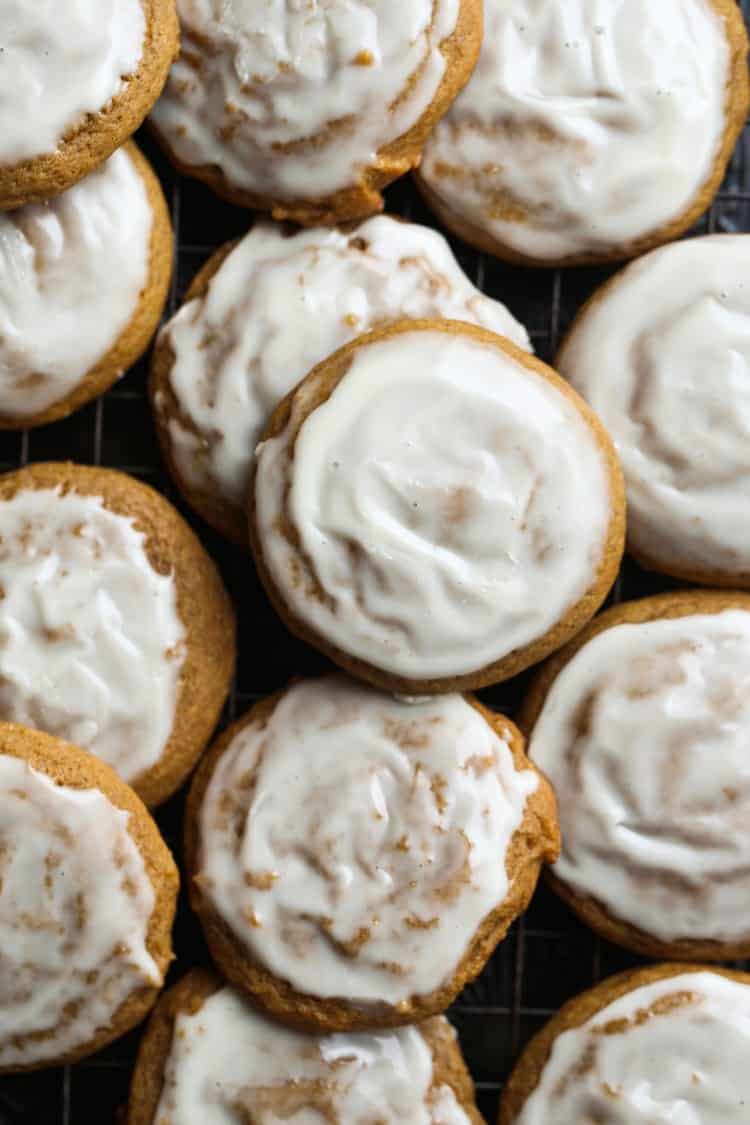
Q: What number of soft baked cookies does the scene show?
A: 13